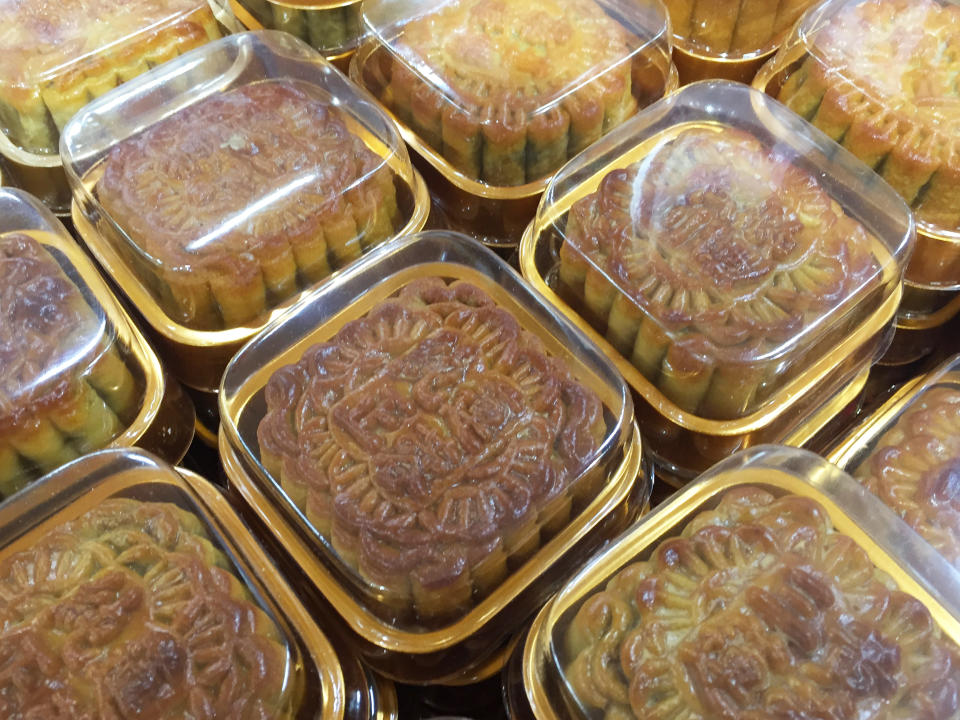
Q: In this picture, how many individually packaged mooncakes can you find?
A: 12